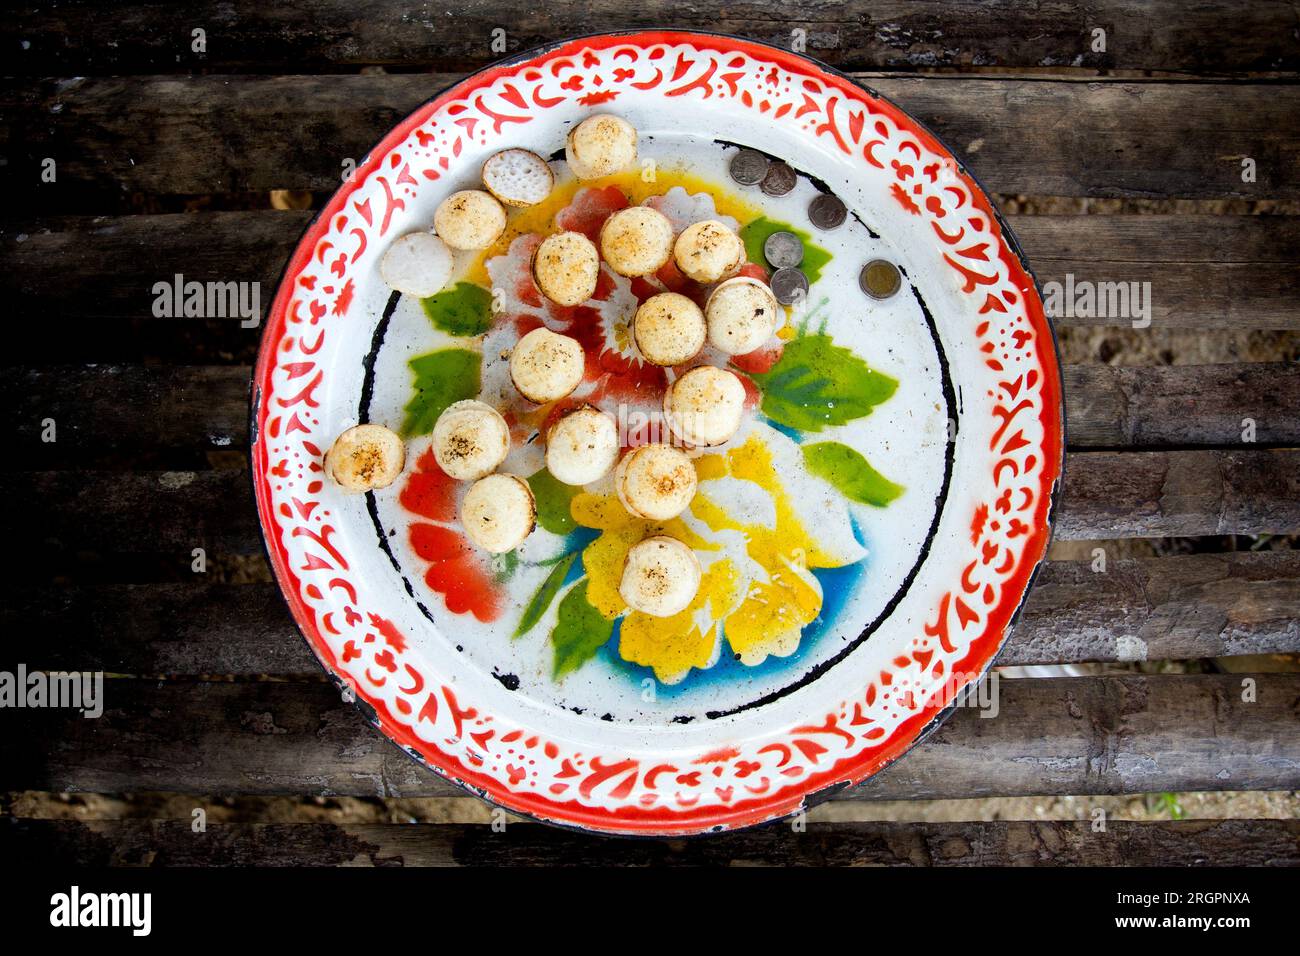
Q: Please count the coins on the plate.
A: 6